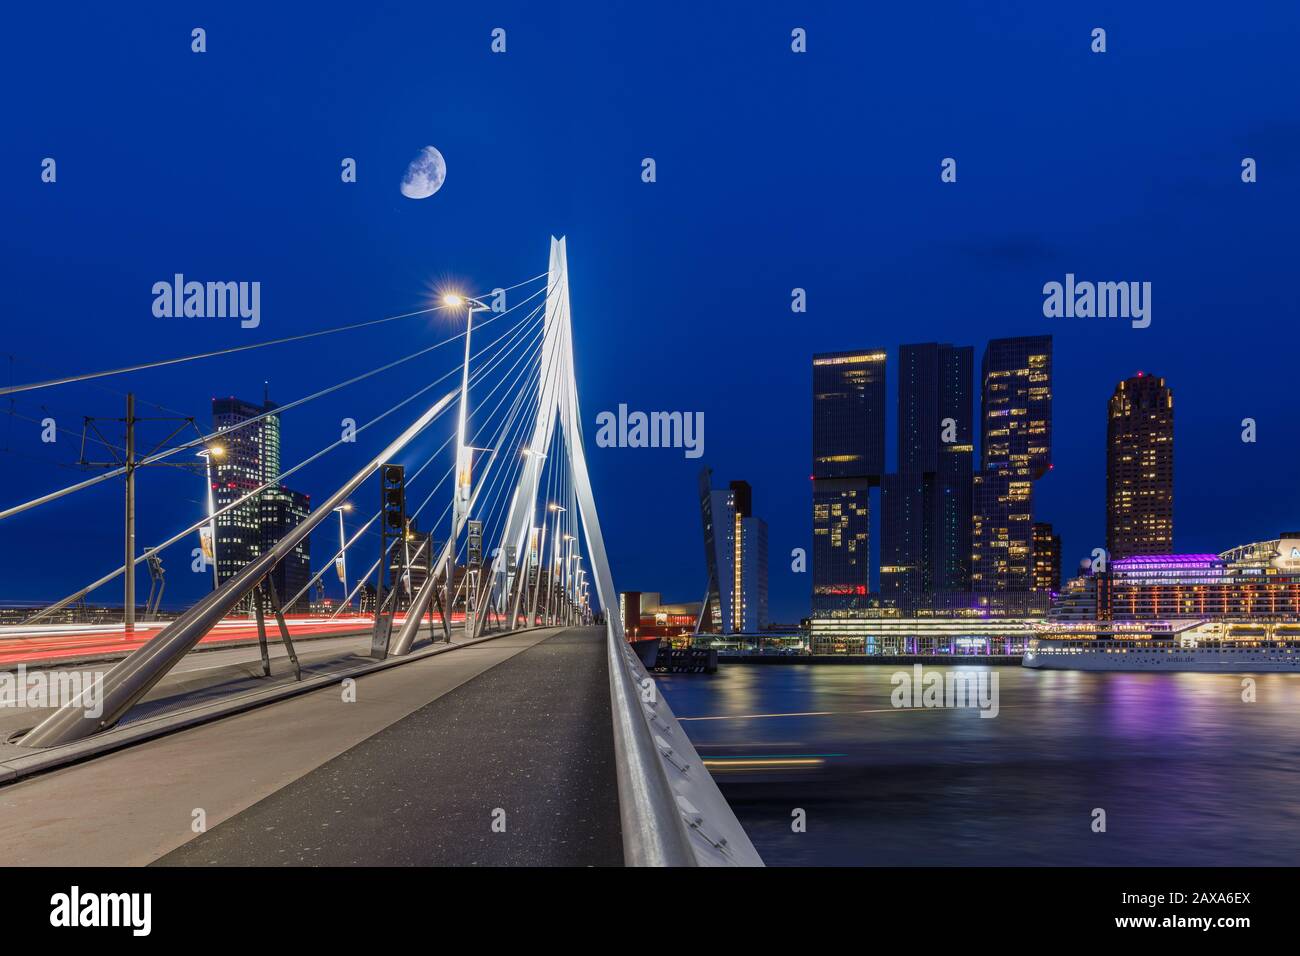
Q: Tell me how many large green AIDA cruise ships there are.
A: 0